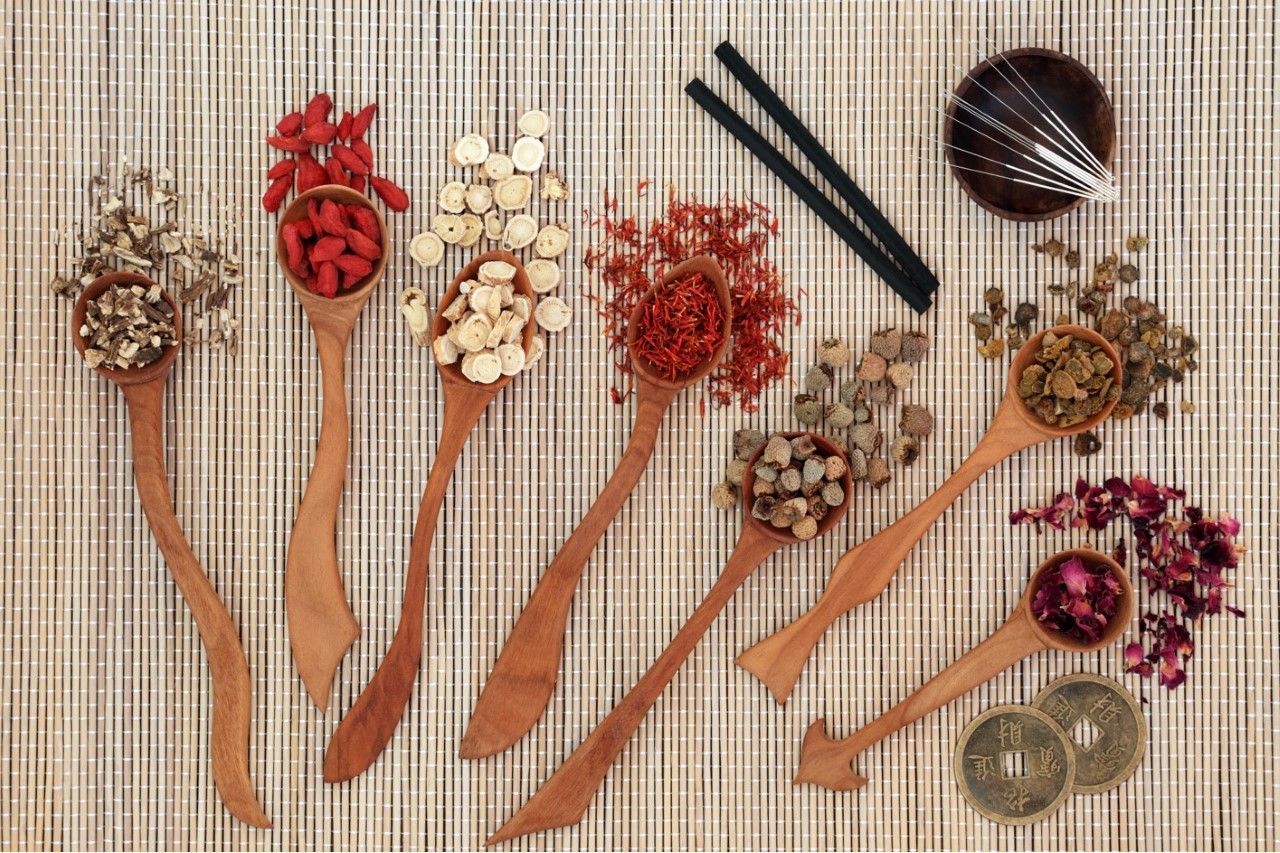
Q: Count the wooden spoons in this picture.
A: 7